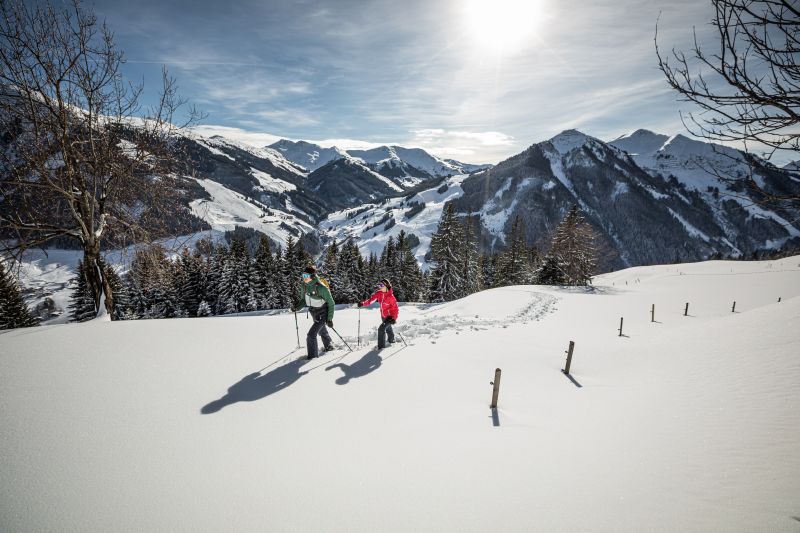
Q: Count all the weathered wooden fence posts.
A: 7